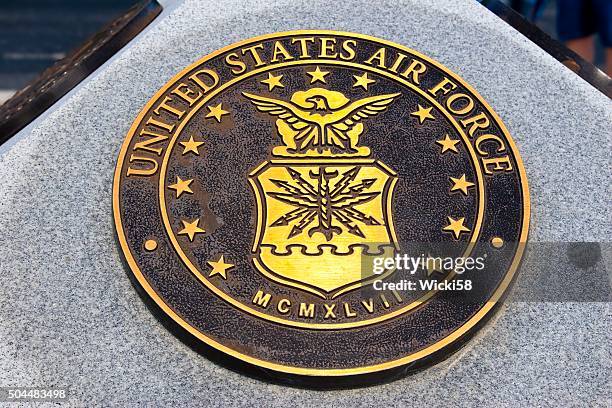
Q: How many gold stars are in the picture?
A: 13